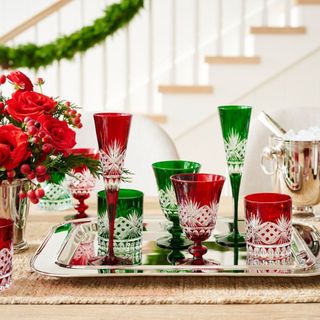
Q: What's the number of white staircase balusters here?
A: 13